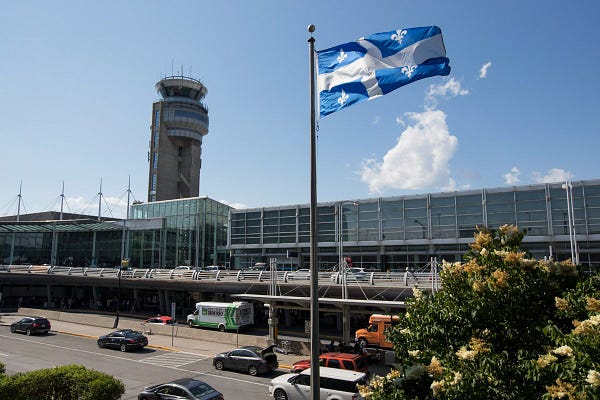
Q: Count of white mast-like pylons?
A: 4